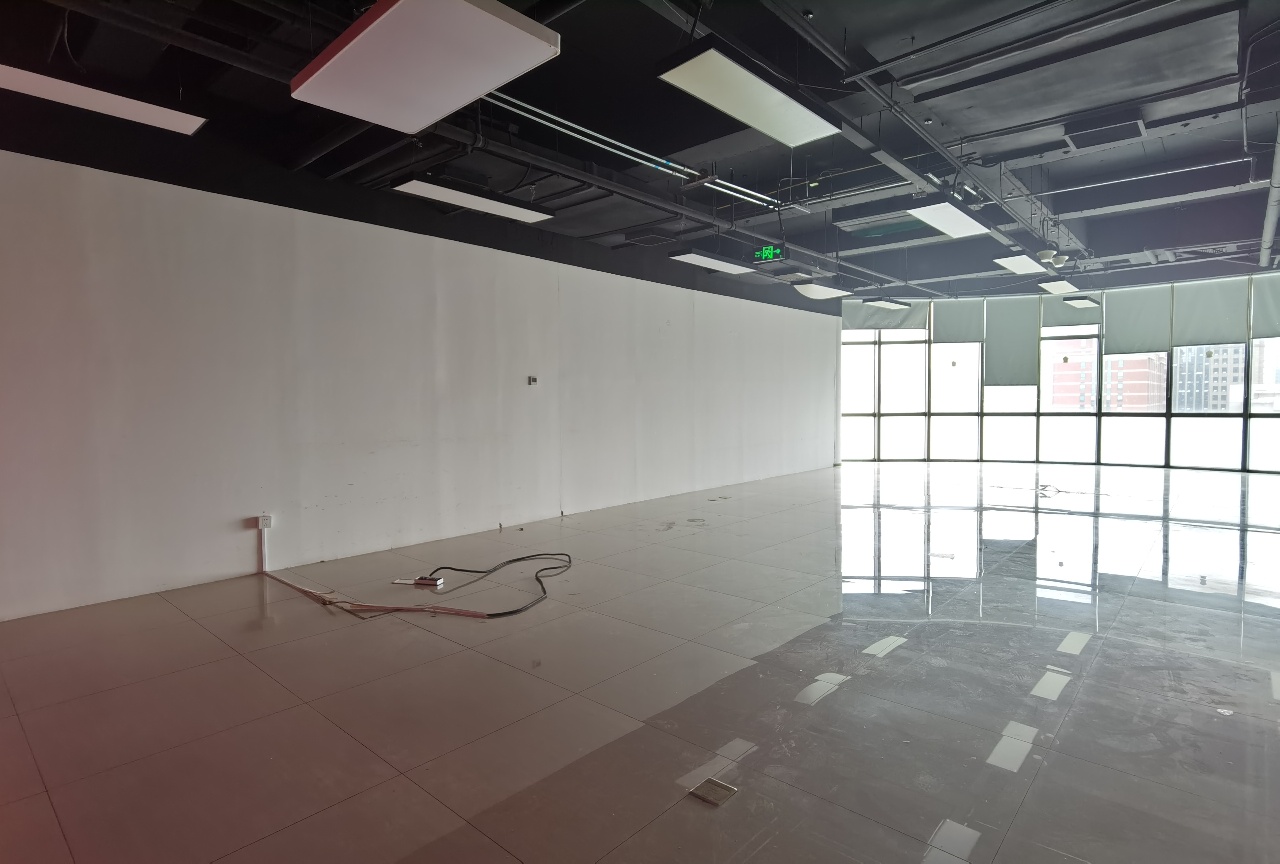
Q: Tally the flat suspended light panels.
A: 11